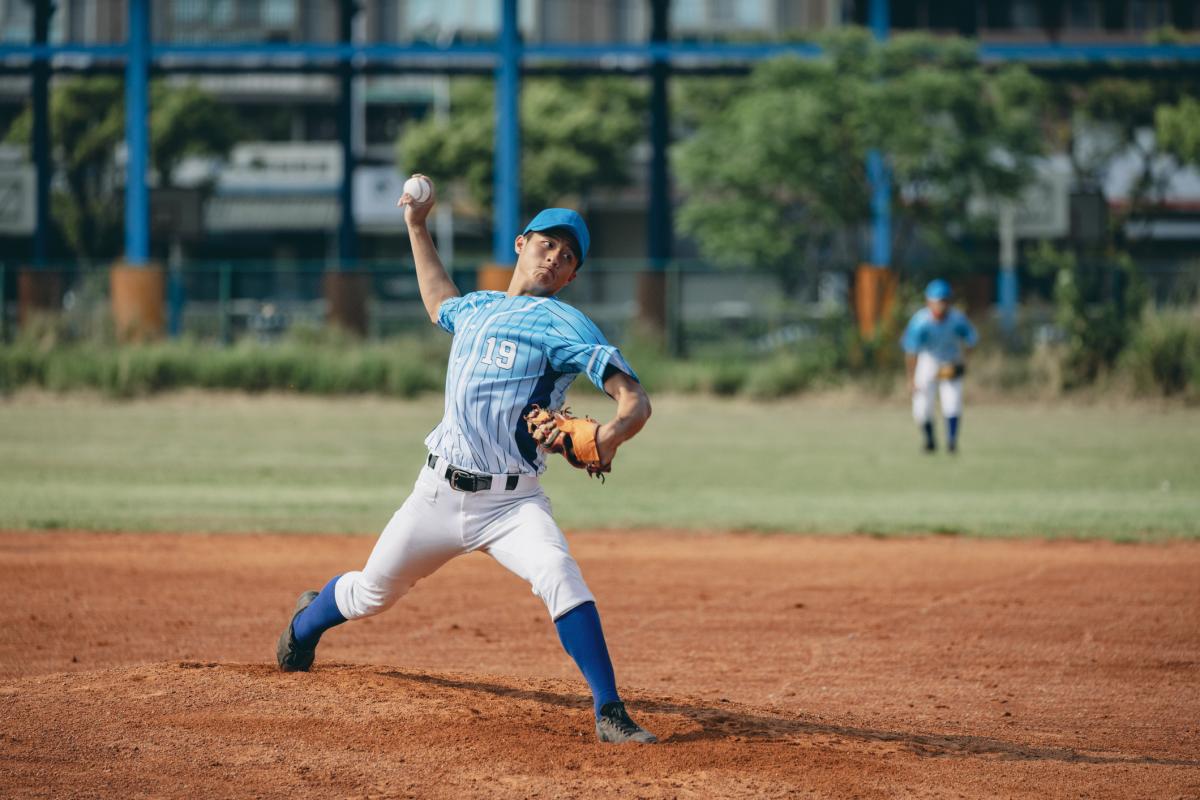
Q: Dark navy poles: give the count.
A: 3